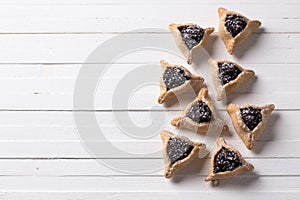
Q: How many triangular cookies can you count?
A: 8